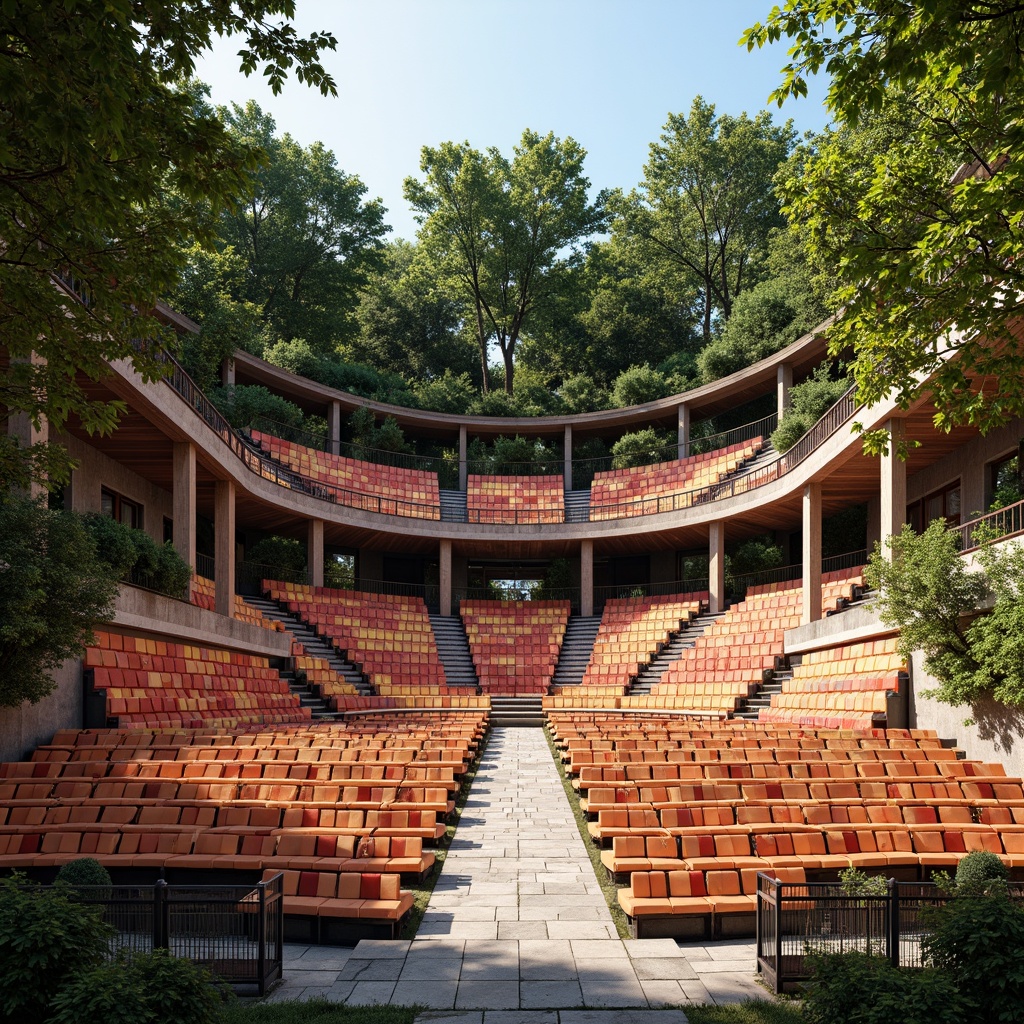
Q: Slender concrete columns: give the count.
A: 15